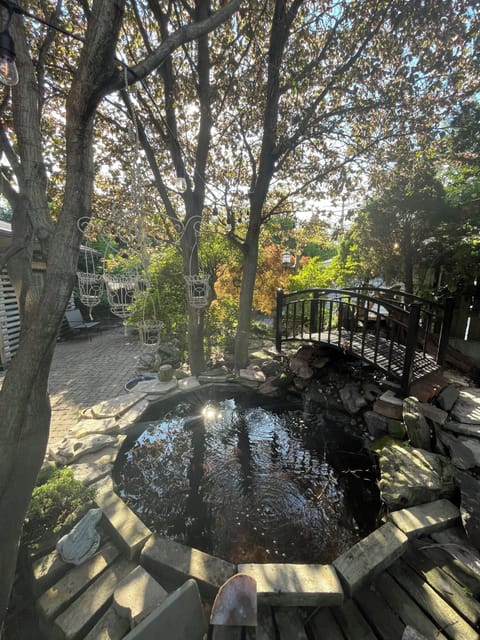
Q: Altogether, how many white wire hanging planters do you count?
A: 4